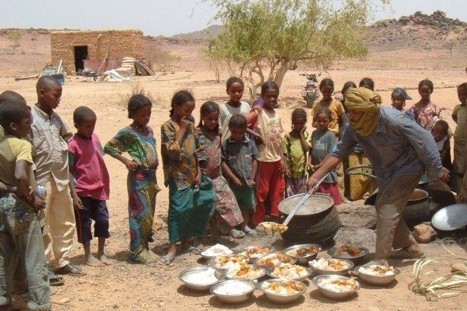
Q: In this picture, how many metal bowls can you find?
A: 14